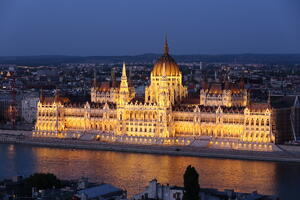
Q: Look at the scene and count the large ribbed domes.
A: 1